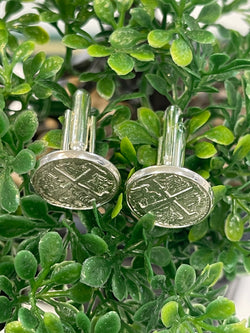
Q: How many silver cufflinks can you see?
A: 2